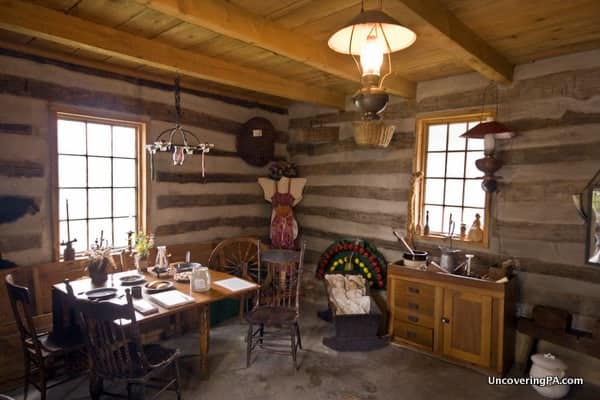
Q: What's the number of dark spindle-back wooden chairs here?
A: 3